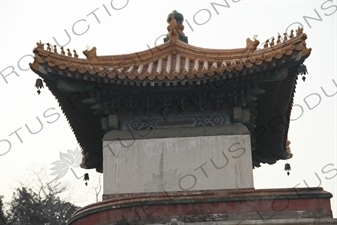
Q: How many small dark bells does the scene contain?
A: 4